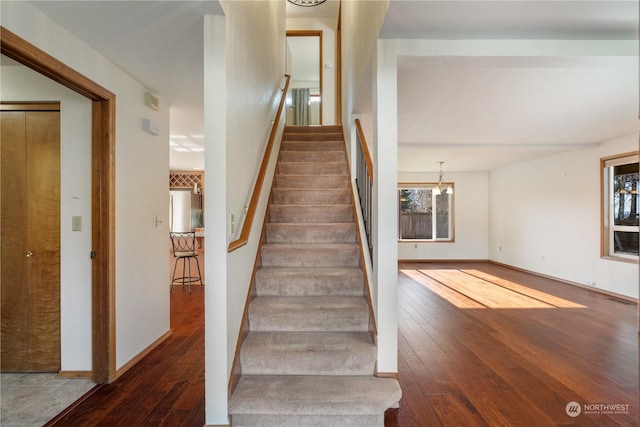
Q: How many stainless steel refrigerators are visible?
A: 1